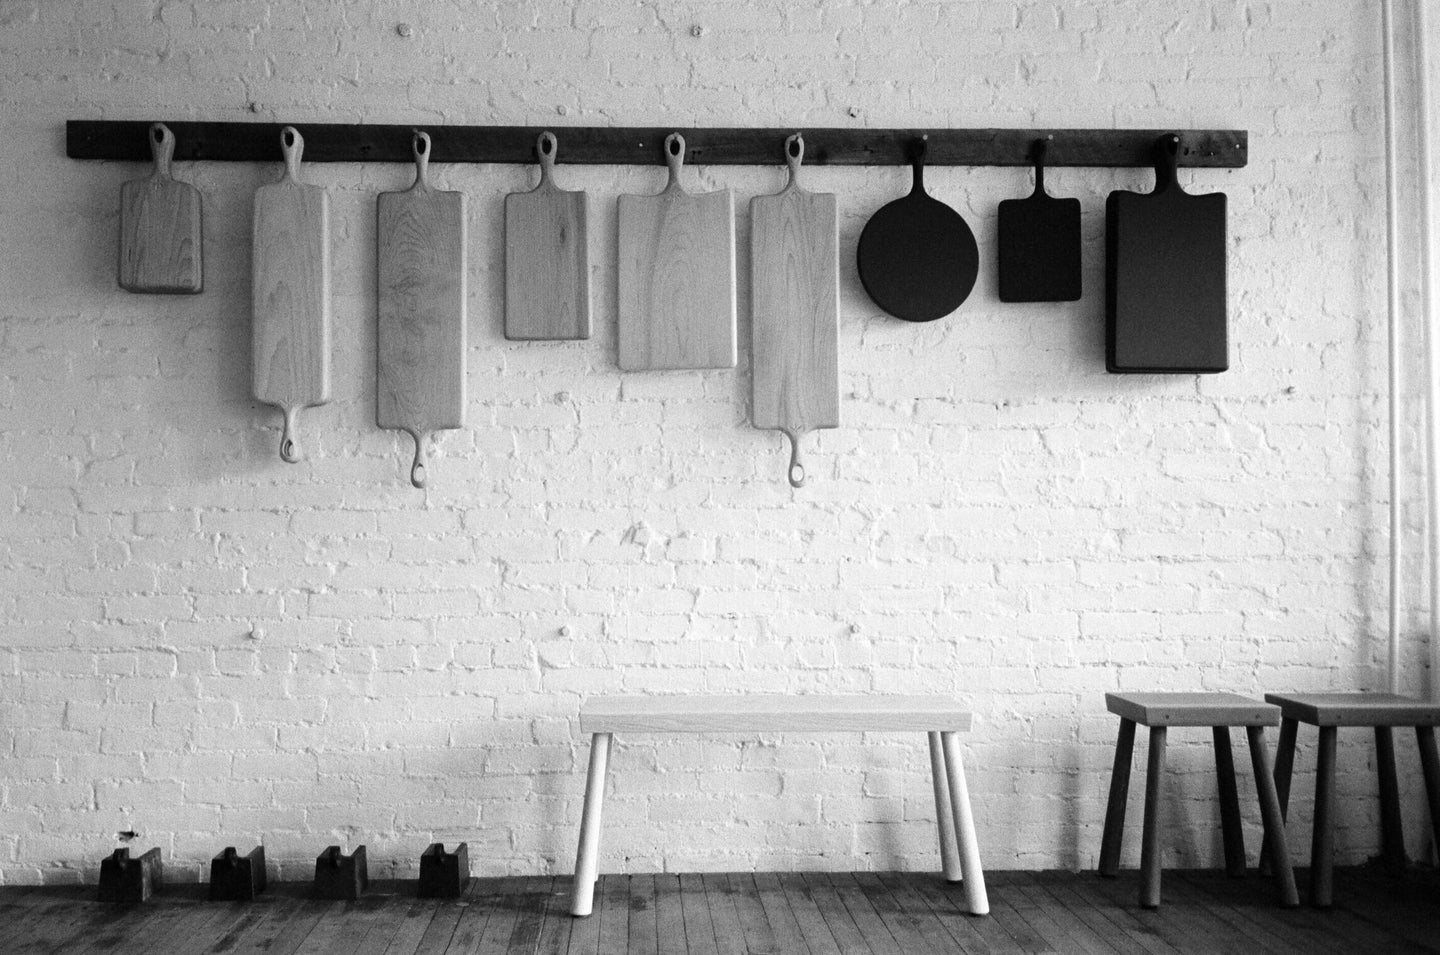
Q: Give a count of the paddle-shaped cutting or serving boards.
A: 9